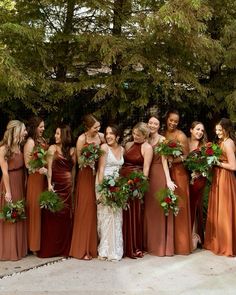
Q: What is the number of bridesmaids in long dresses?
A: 9